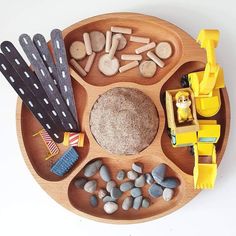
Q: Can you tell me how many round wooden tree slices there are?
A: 6